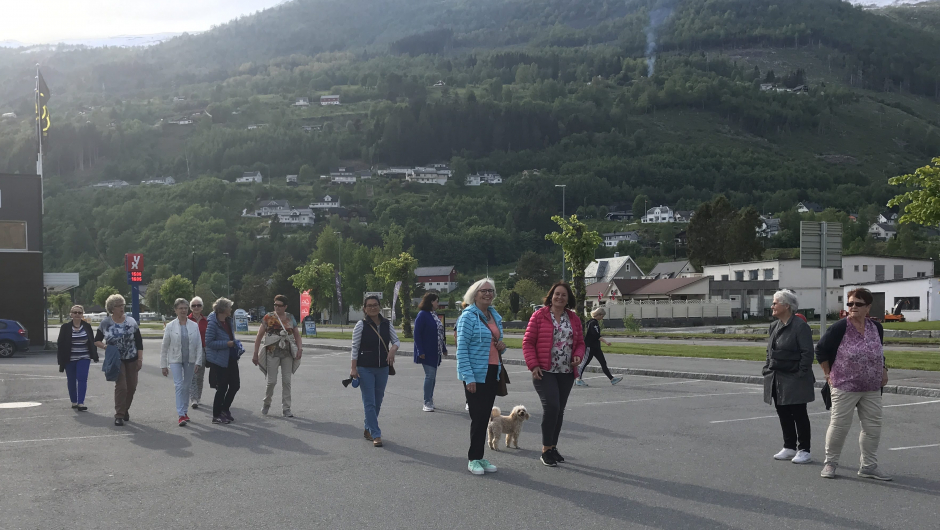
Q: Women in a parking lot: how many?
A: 13